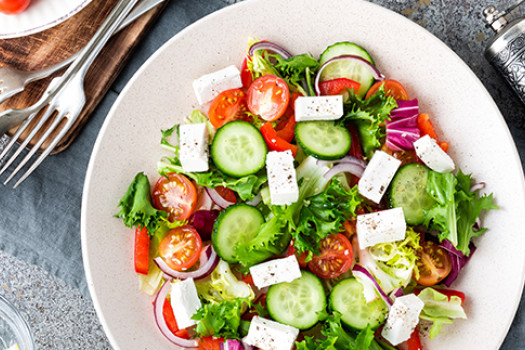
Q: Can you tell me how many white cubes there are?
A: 11